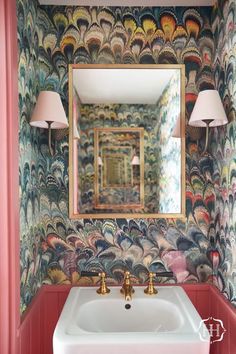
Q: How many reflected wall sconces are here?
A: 4